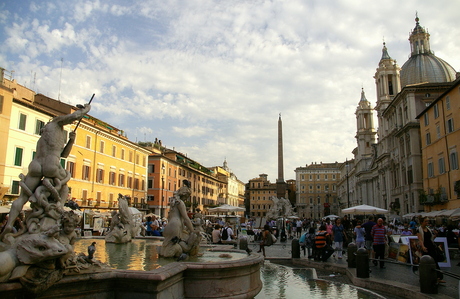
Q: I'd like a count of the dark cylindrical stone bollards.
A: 5